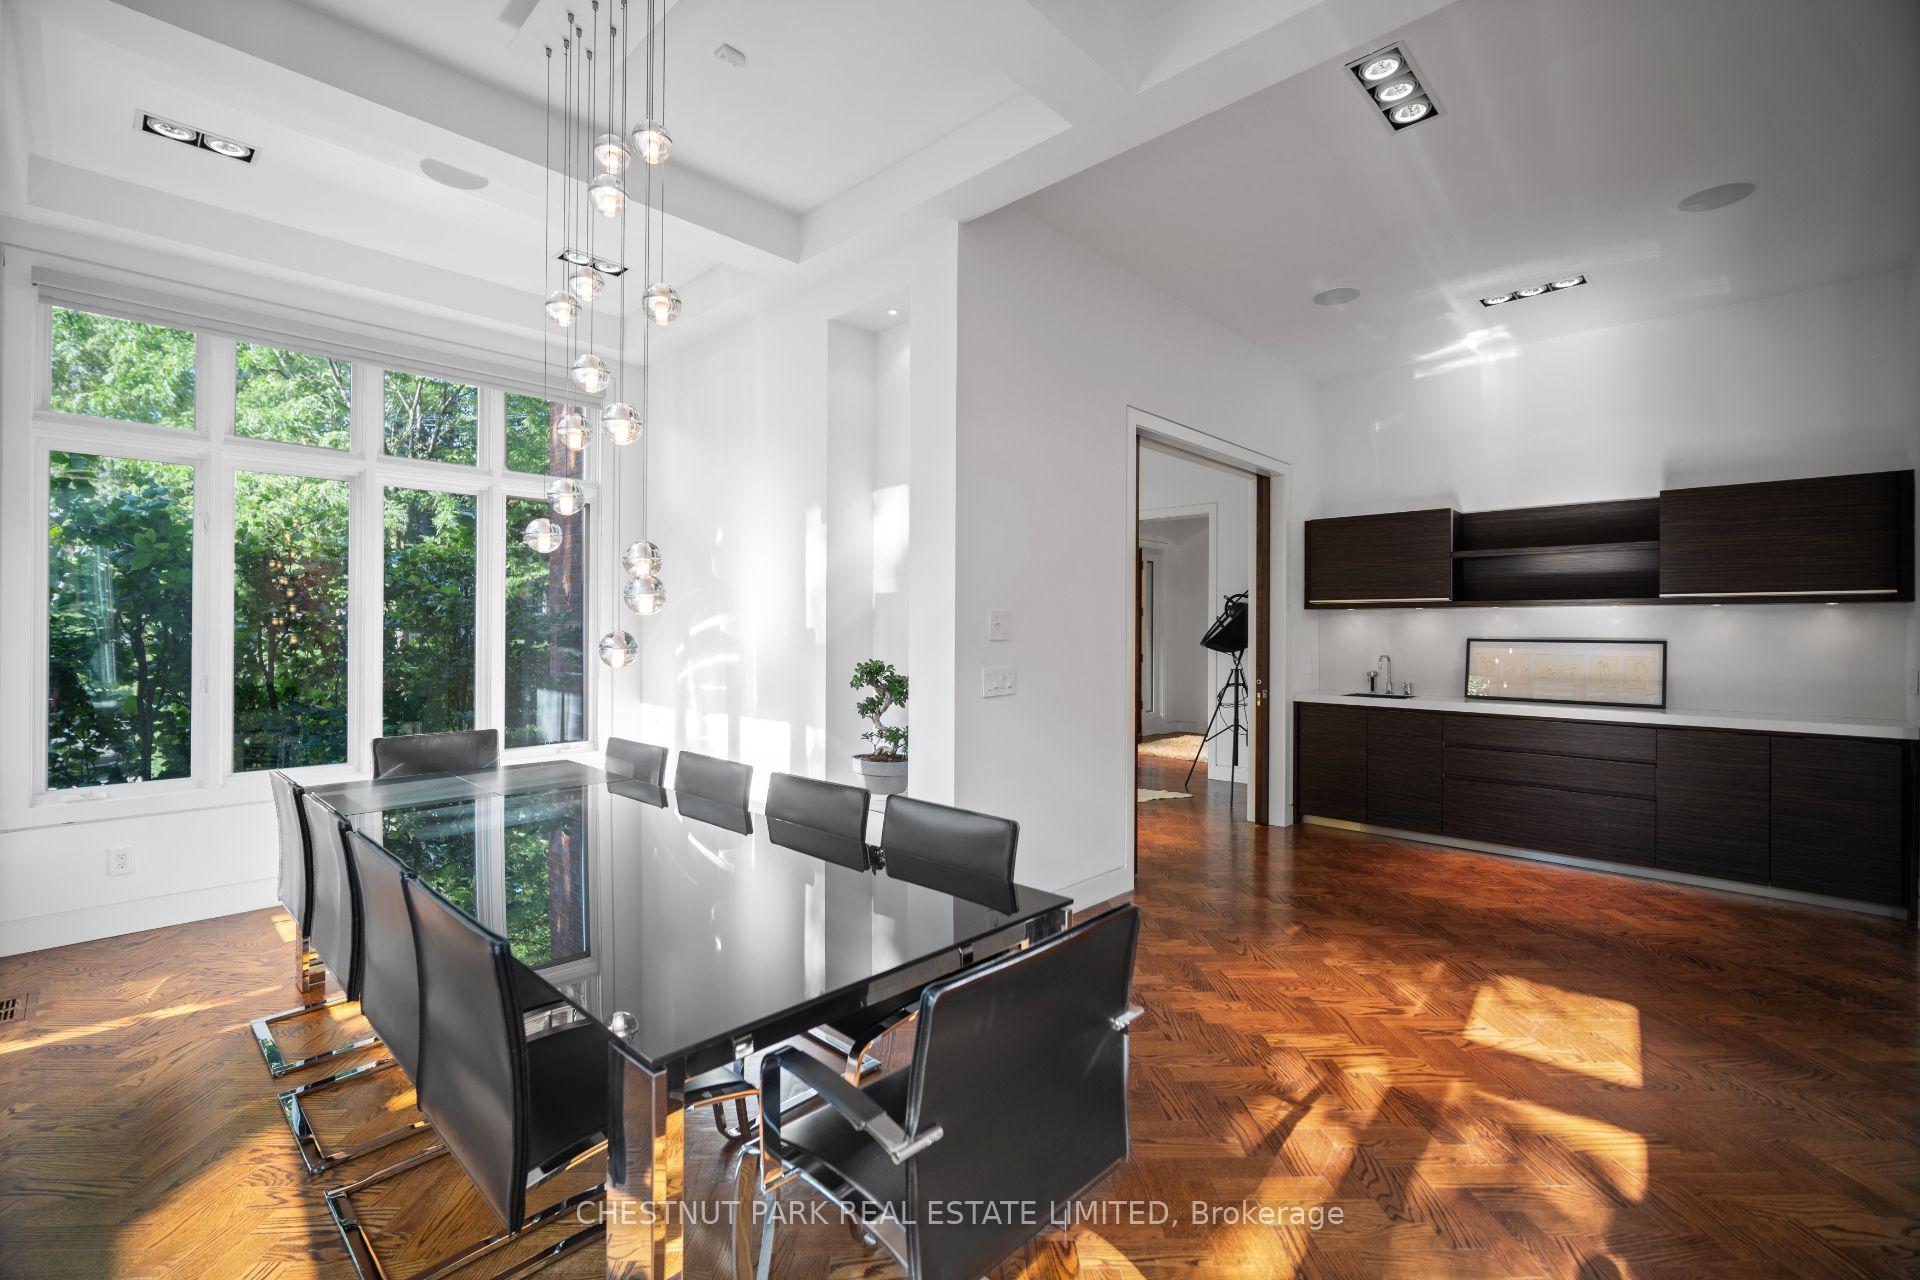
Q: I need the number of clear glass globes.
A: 14